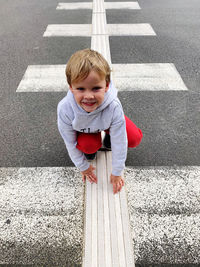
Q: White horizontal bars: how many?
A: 4